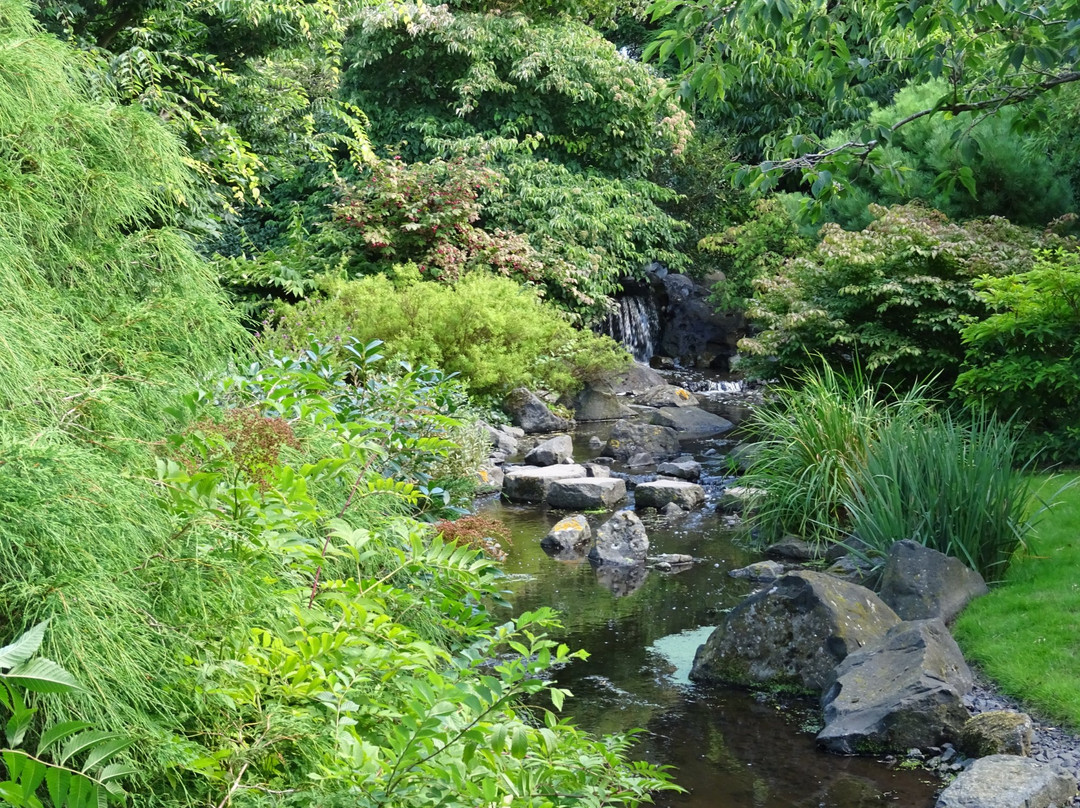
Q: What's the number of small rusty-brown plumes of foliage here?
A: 2